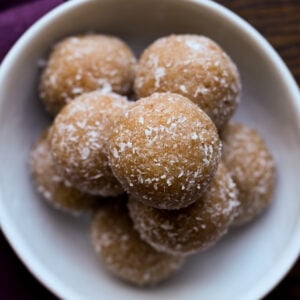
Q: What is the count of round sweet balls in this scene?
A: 8